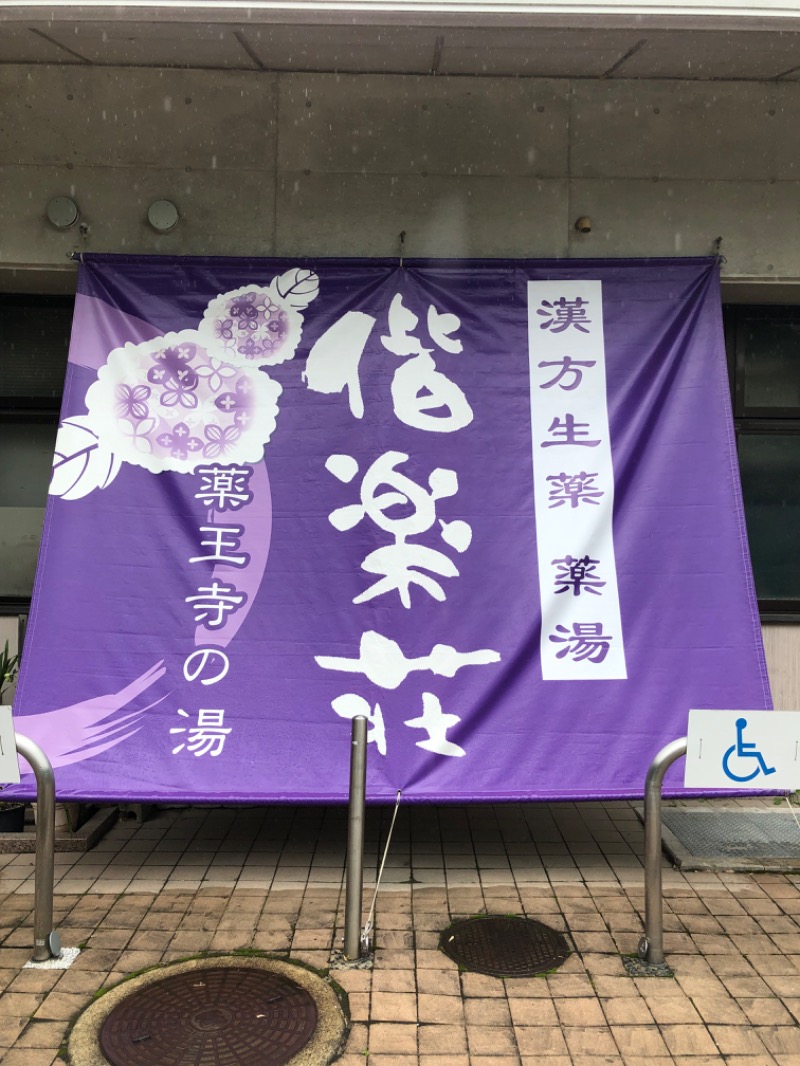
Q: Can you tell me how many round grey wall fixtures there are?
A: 2